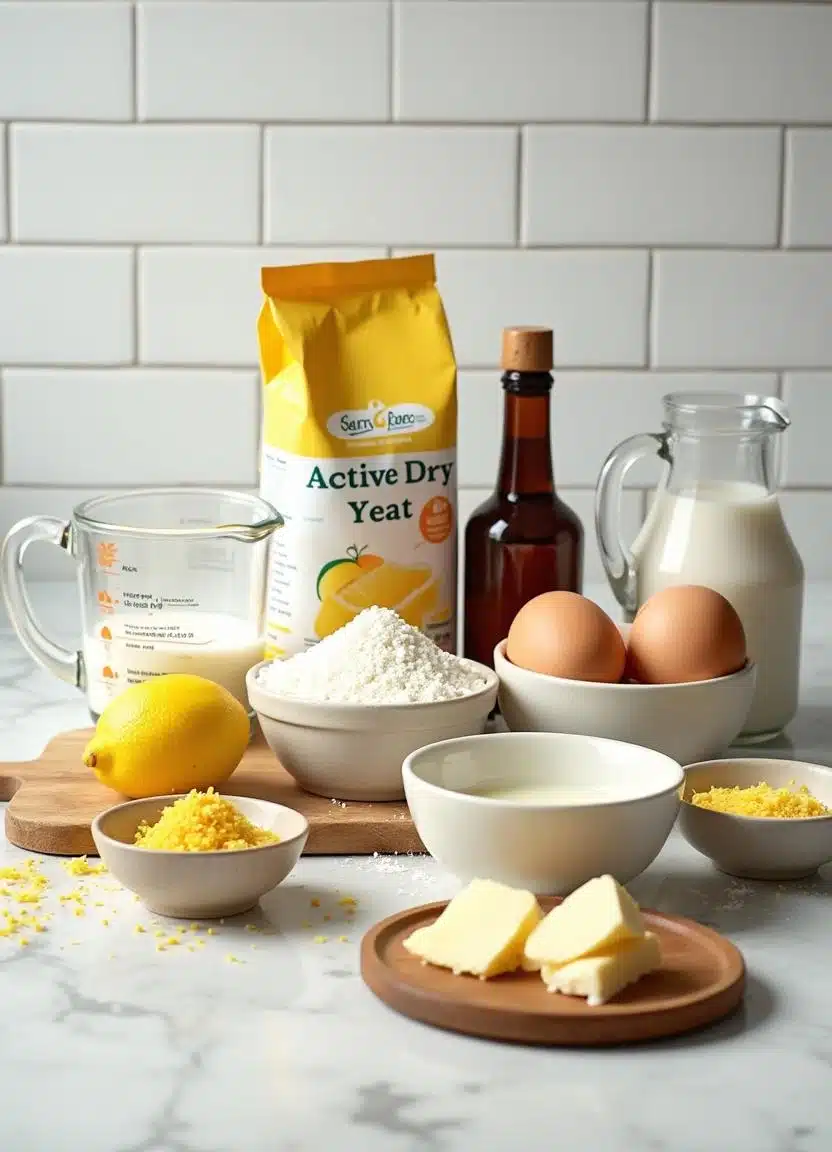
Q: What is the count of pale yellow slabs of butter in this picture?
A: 3